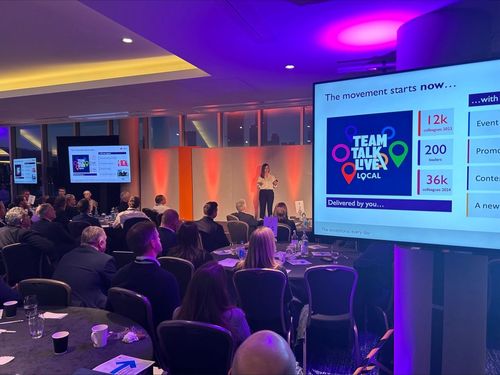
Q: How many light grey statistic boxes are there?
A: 3